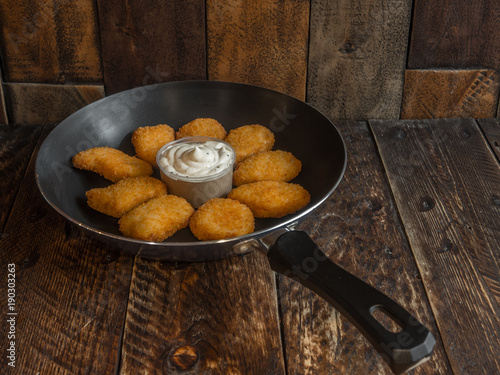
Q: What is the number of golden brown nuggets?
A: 9